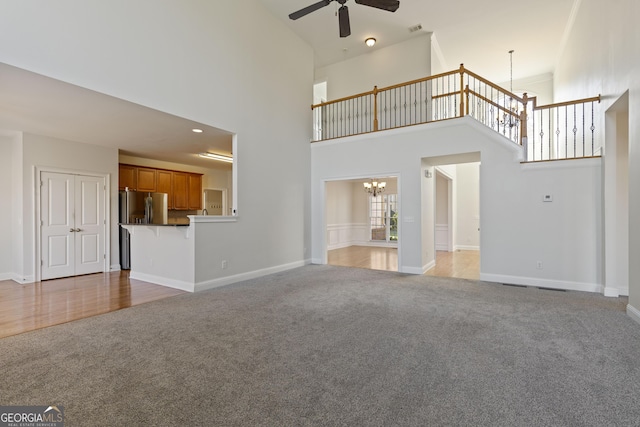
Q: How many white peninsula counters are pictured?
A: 1